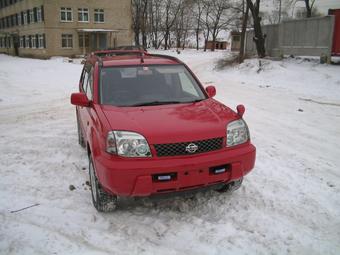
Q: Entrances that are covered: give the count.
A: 1